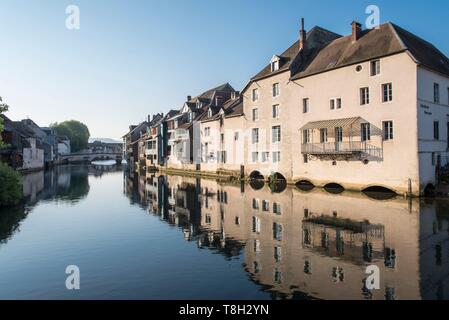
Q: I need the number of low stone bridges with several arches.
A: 1